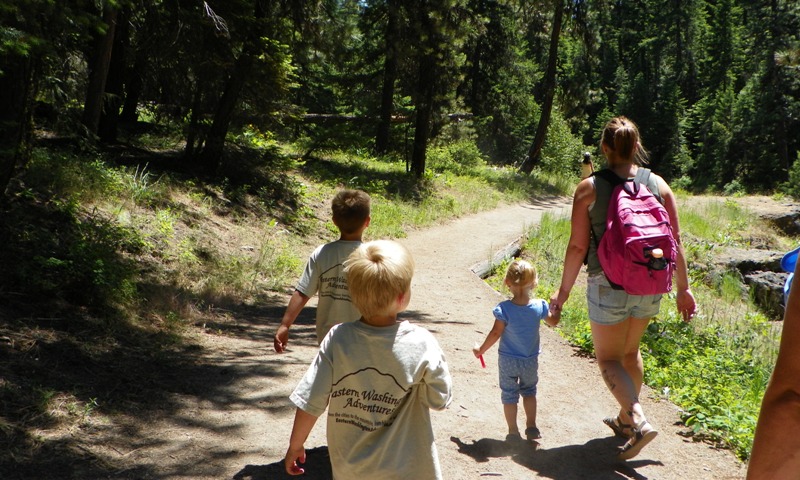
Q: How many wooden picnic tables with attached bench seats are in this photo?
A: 0